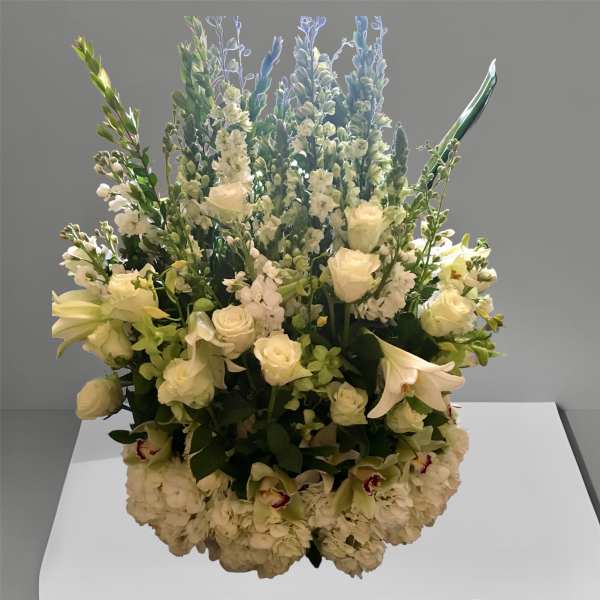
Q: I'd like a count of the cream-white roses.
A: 12